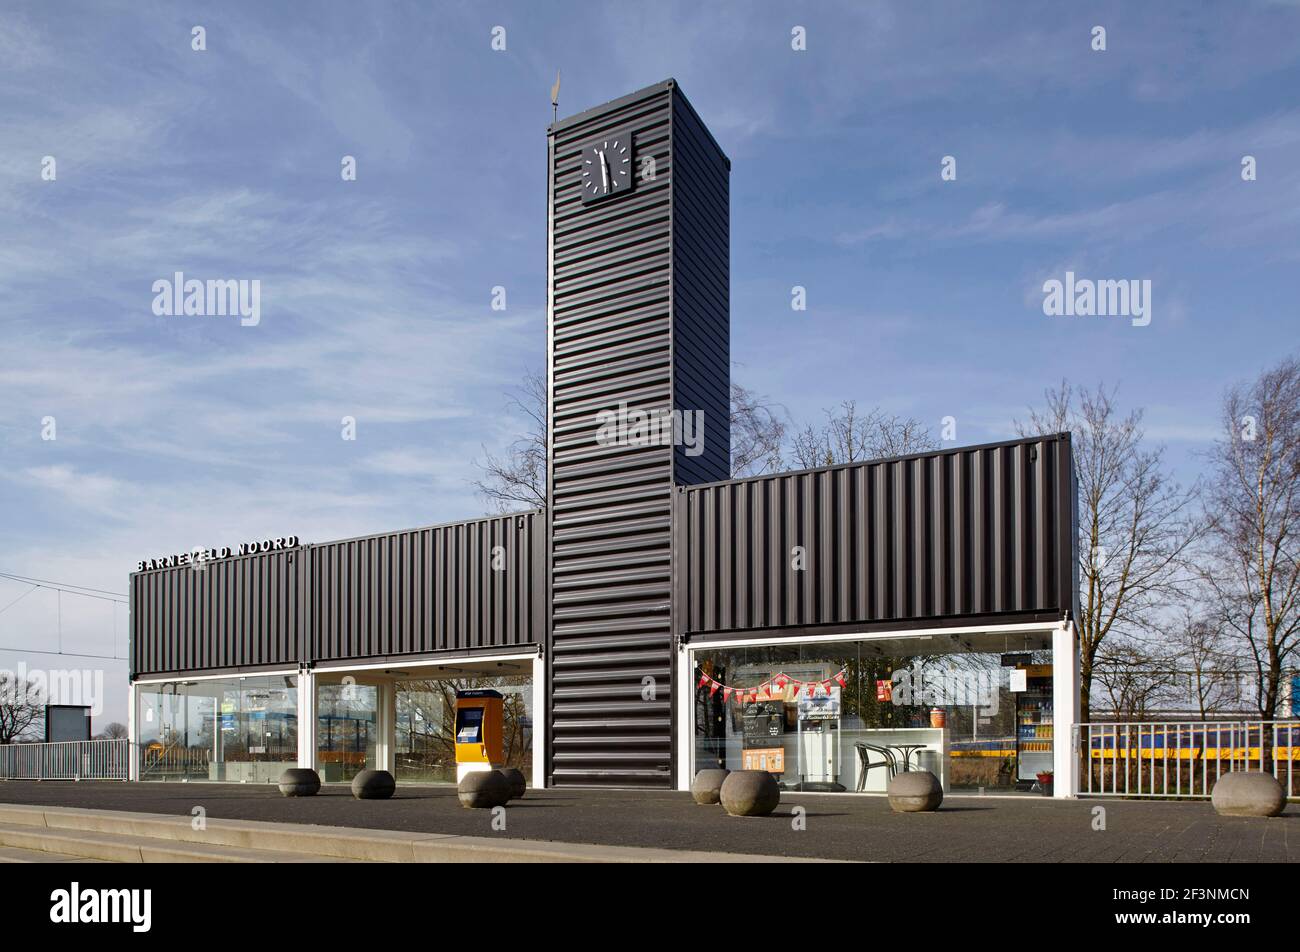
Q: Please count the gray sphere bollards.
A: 8